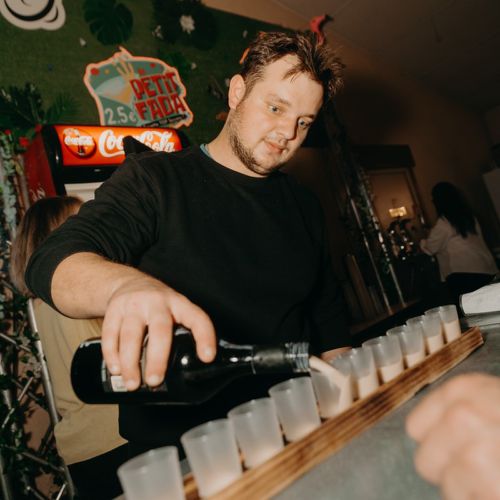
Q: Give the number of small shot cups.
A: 10